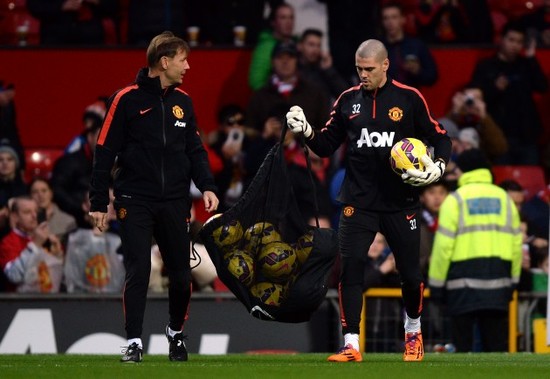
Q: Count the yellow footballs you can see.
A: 7